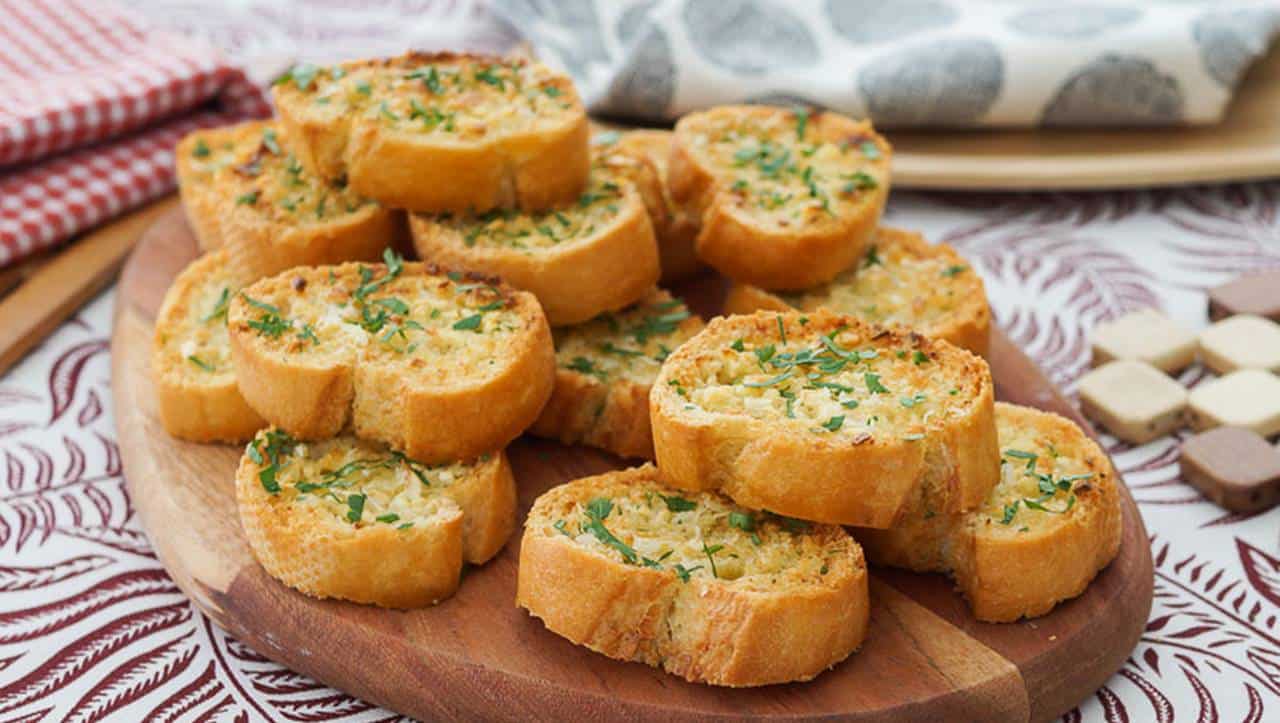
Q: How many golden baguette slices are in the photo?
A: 13